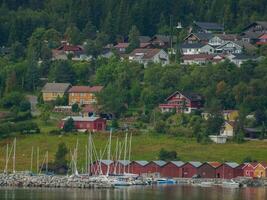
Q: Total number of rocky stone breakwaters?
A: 1